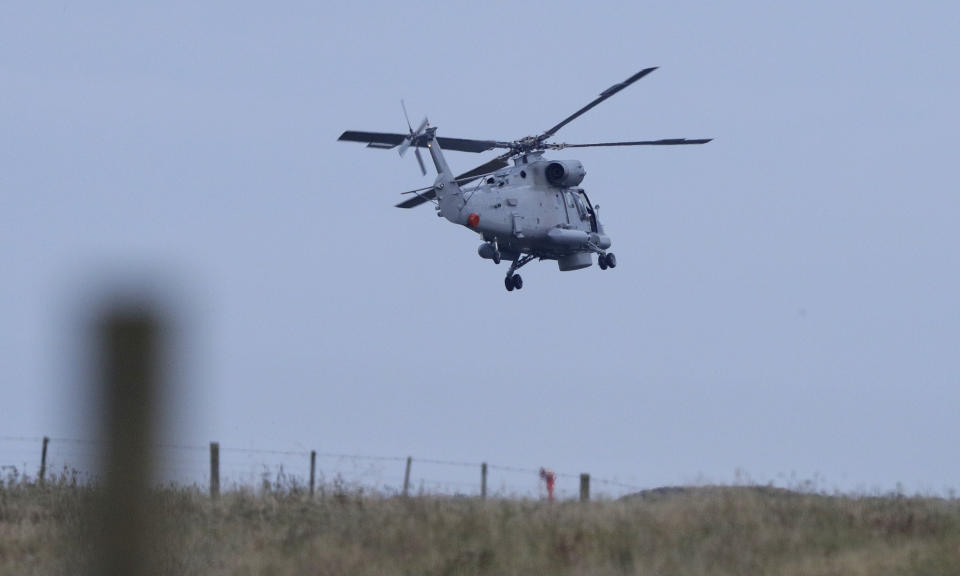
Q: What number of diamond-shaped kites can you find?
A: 0